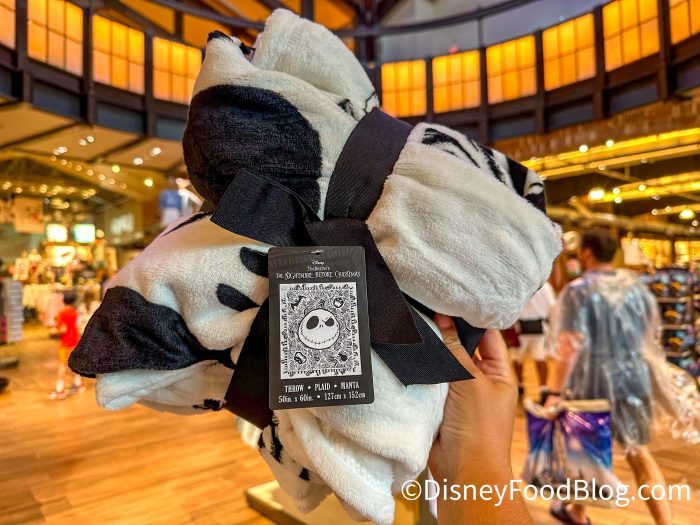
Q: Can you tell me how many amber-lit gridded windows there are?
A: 10